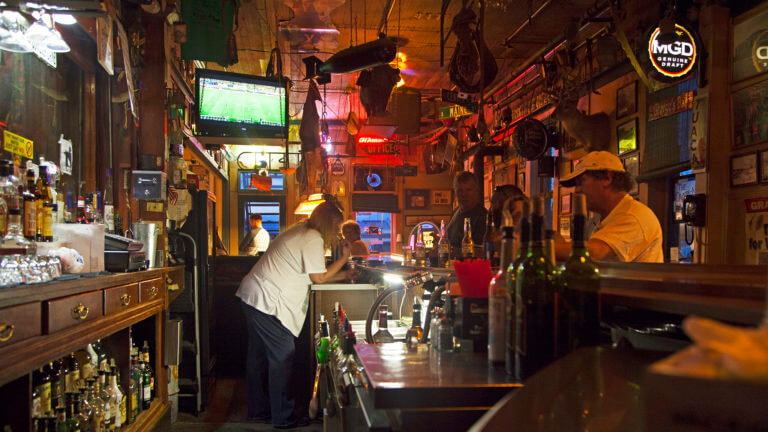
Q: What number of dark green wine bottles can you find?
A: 3